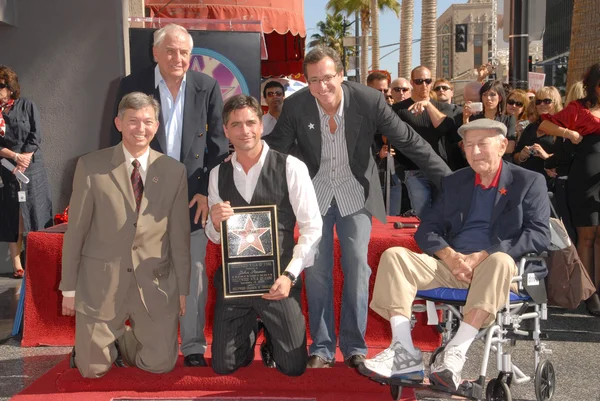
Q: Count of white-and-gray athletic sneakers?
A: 2